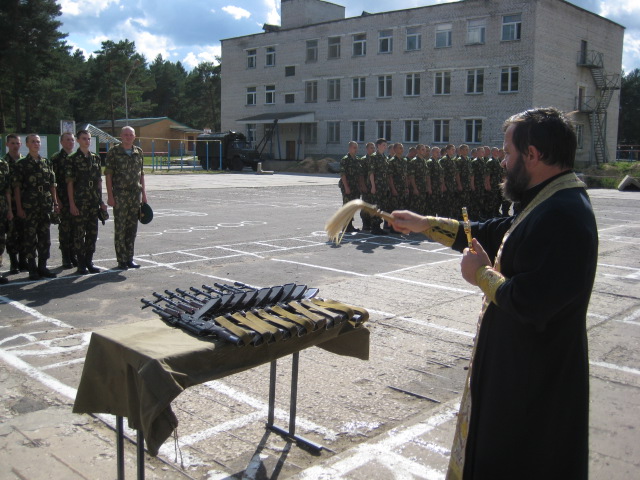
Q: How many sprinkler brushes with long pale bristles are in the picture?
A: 1